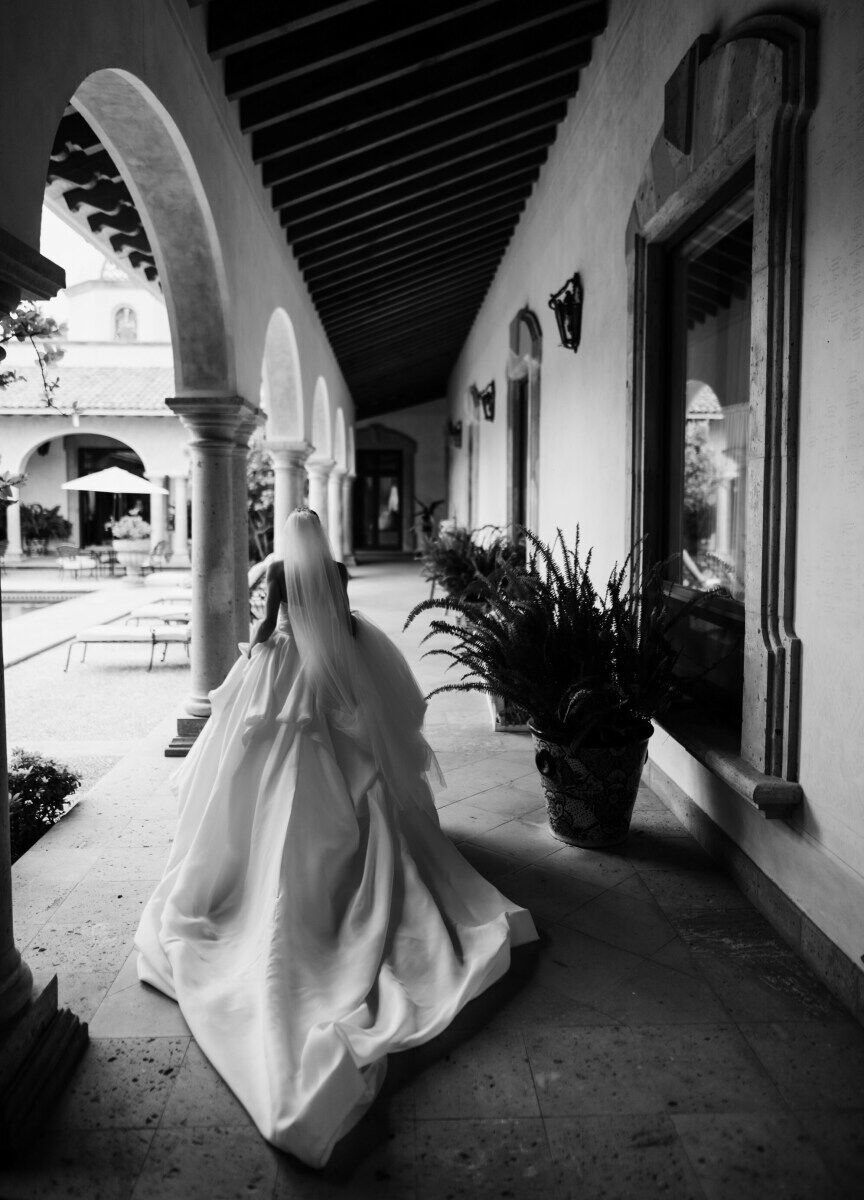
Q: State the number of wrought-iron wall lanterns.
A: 3